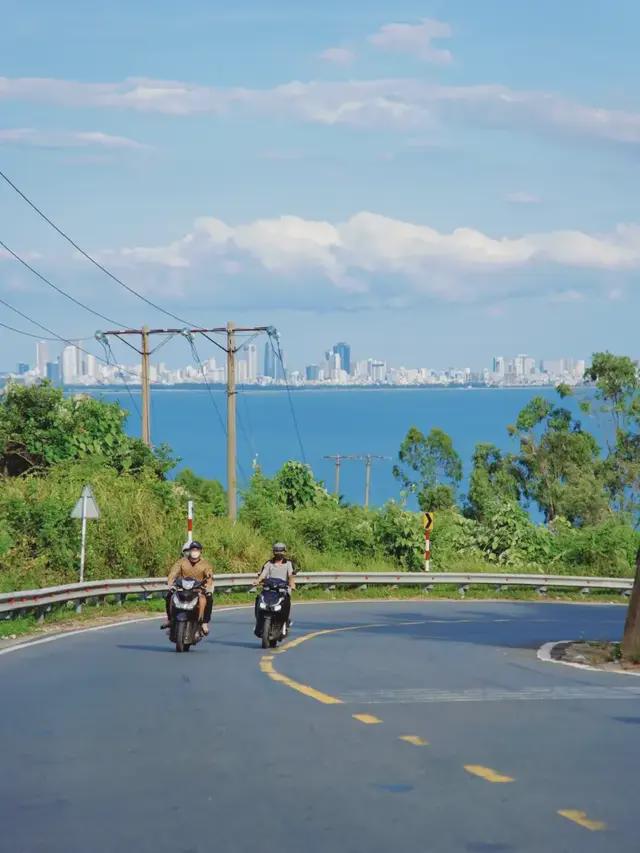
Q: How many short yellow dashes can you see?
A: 4